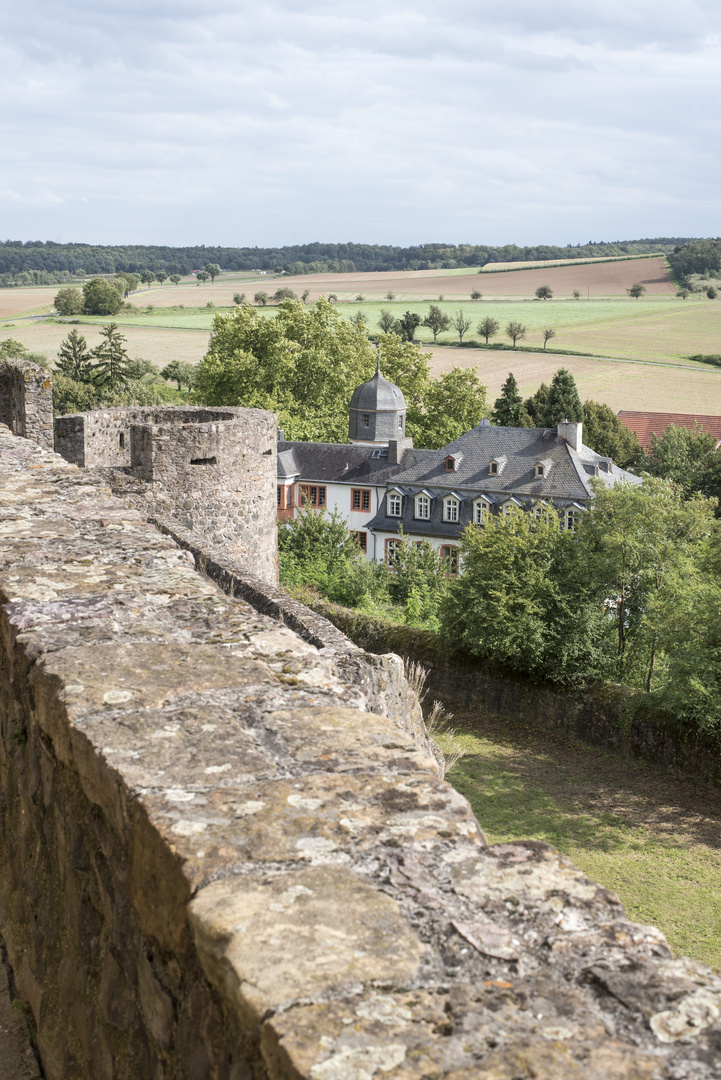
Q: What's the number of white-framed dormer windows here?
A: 7